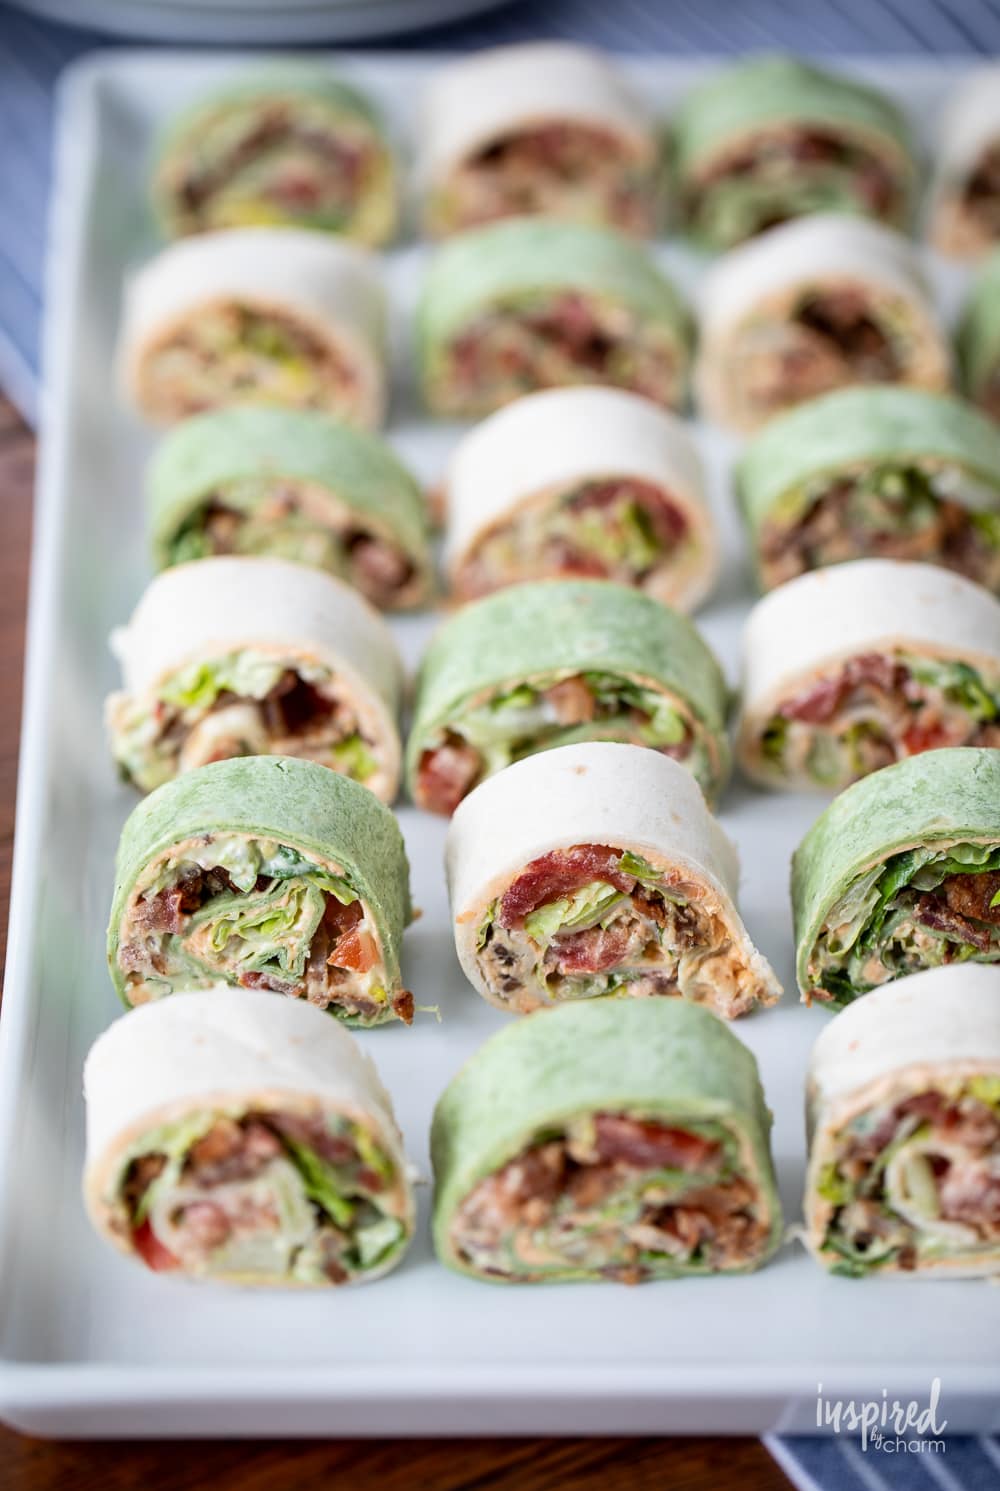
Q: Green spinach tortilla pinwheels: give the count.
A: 10